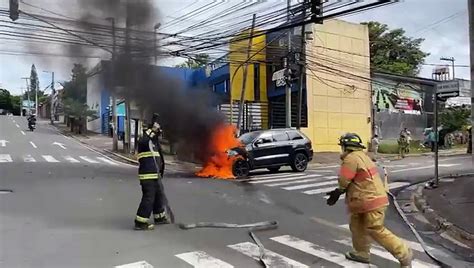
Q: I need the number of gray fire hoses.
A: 2